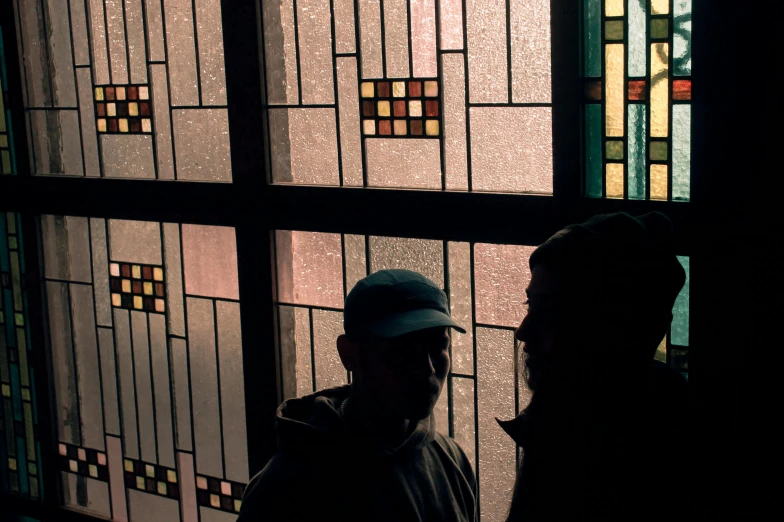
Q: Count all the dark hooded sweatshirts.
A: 1